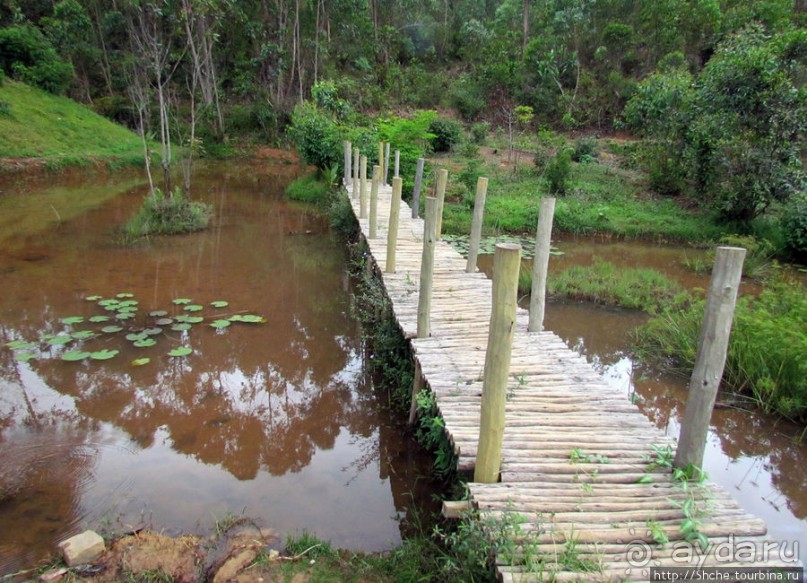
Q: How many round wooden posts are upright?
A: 15